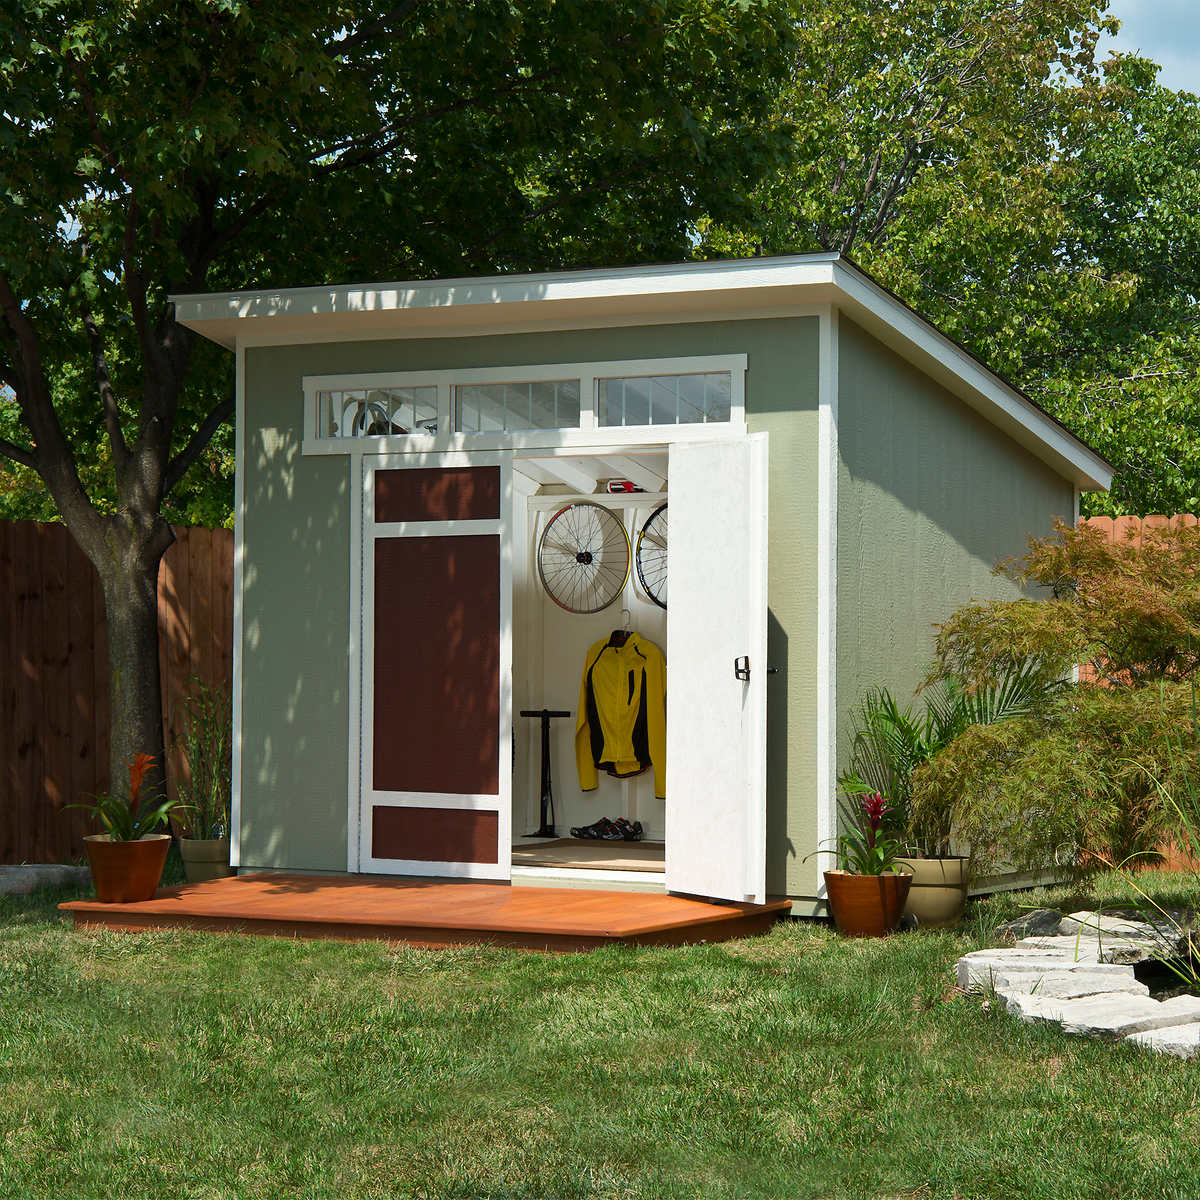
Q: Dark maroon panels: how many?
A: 3